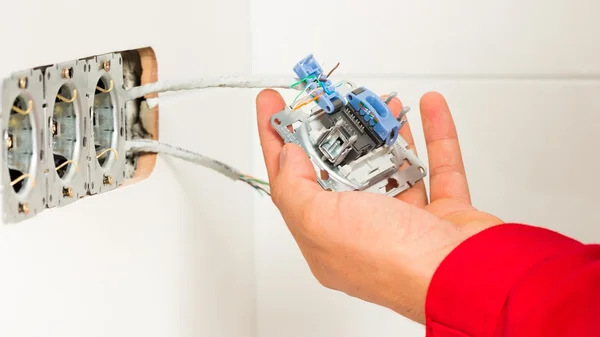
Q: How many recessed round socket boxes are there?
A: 3